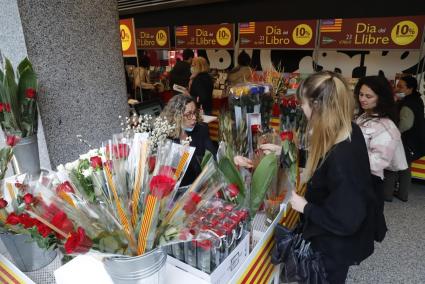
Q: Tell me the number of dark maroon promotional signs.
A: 4